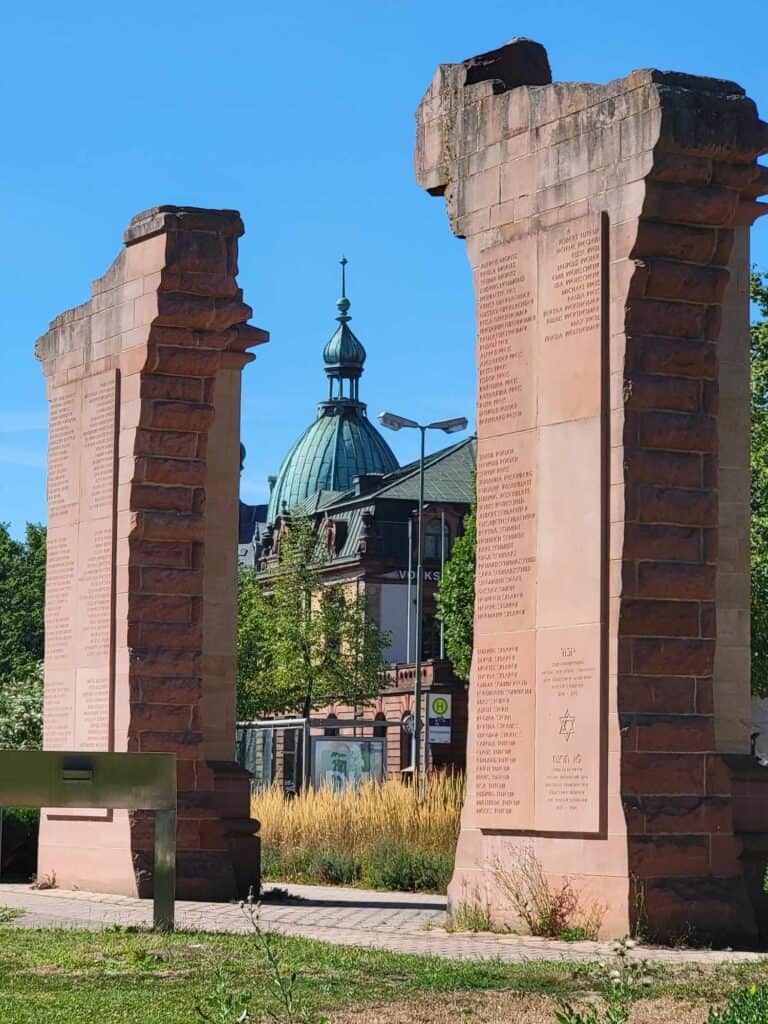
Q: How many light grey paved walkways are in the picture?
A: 1